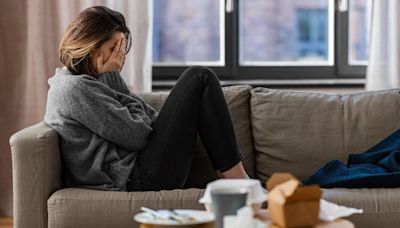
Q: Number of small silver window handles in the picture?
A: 2